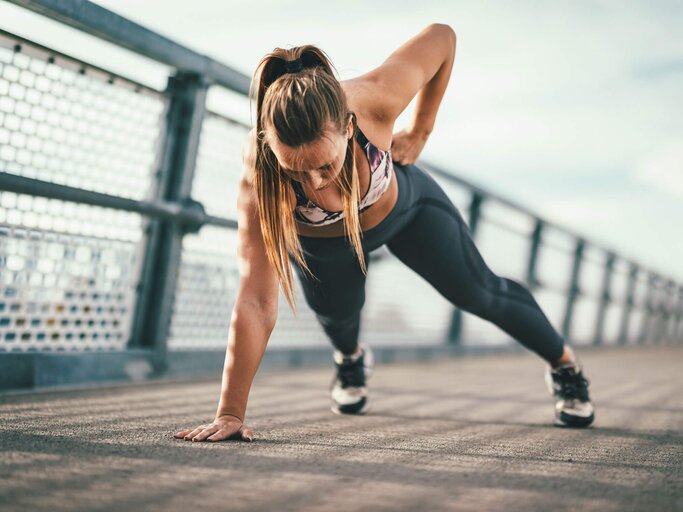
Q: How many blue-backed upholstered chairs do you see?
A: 0